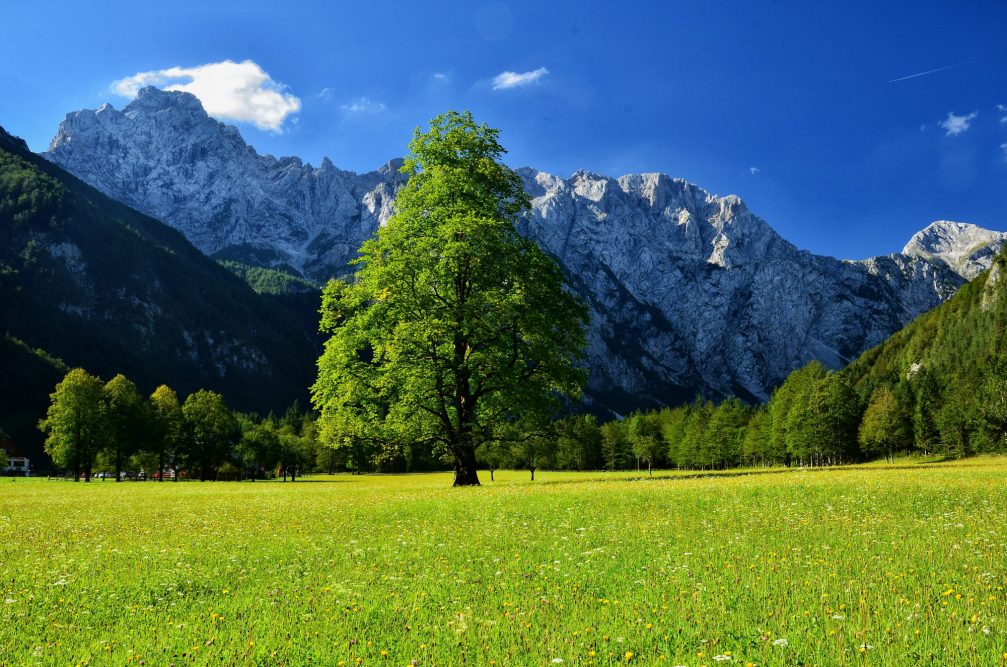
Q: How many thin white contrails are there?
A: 1